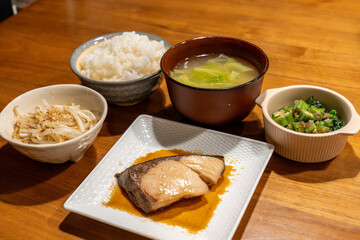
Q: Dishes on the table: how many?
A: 5